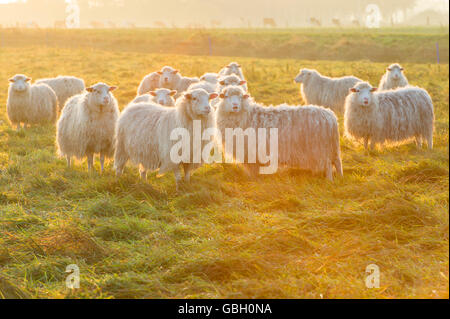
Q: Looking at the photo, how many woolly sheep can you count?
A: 13